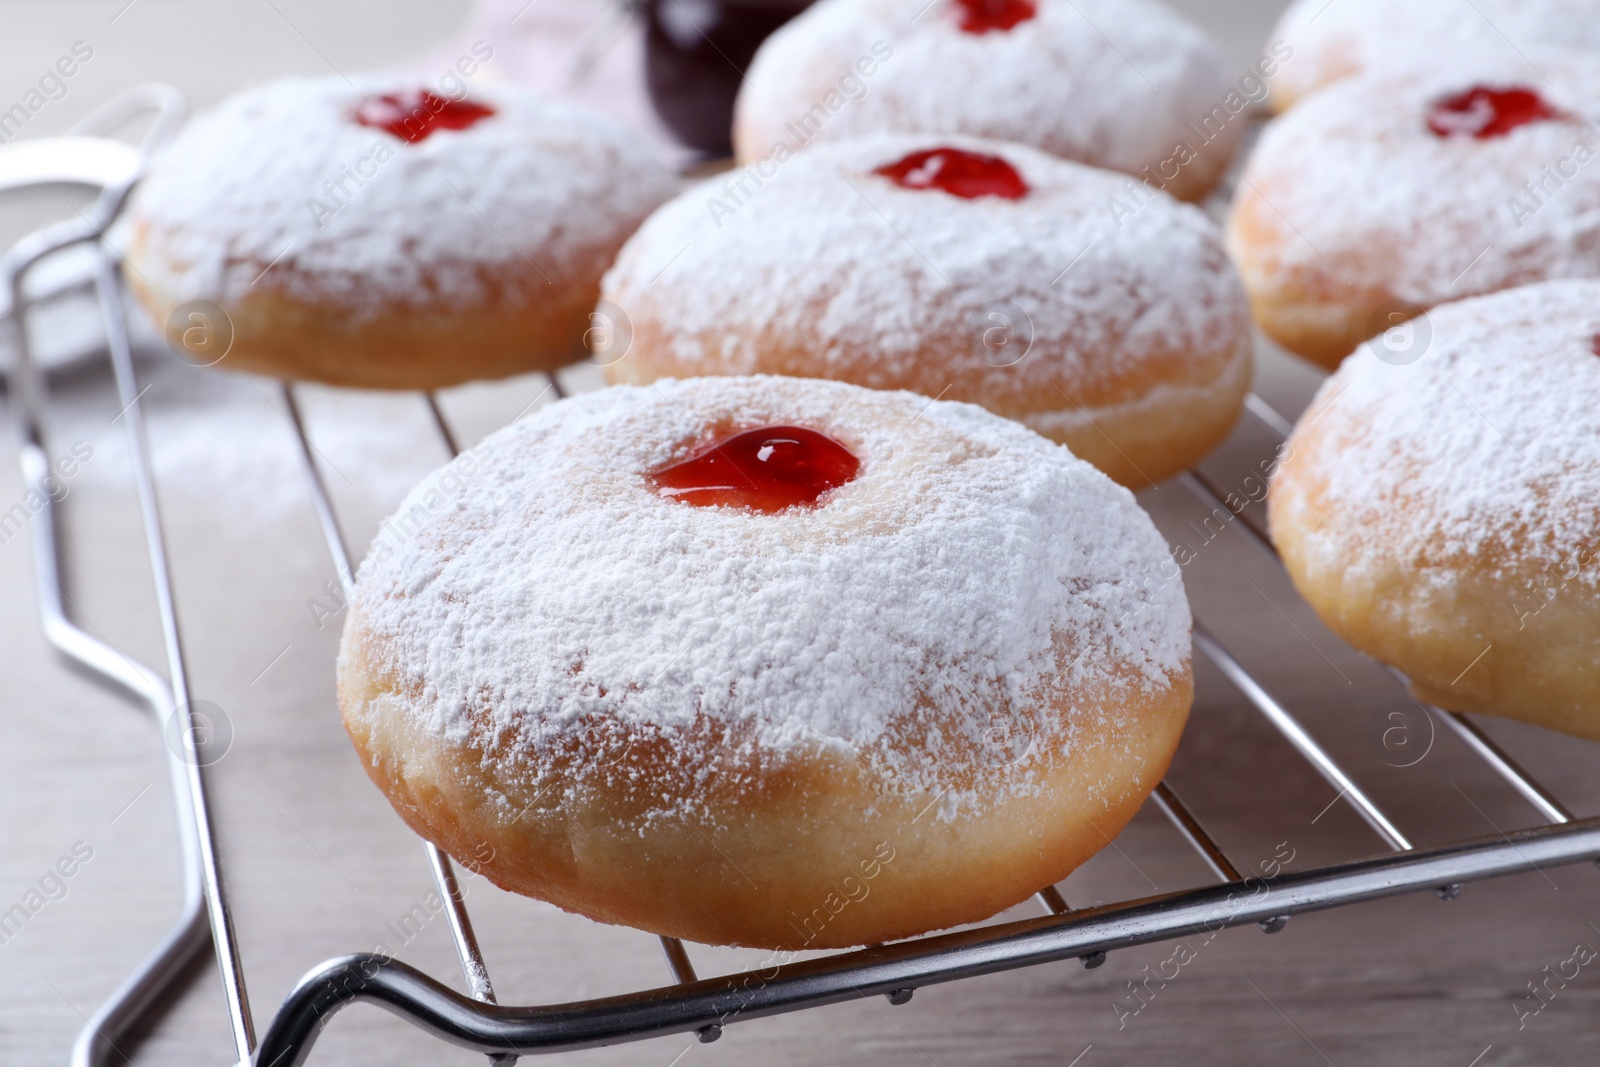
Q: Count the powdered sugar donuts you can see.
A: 7